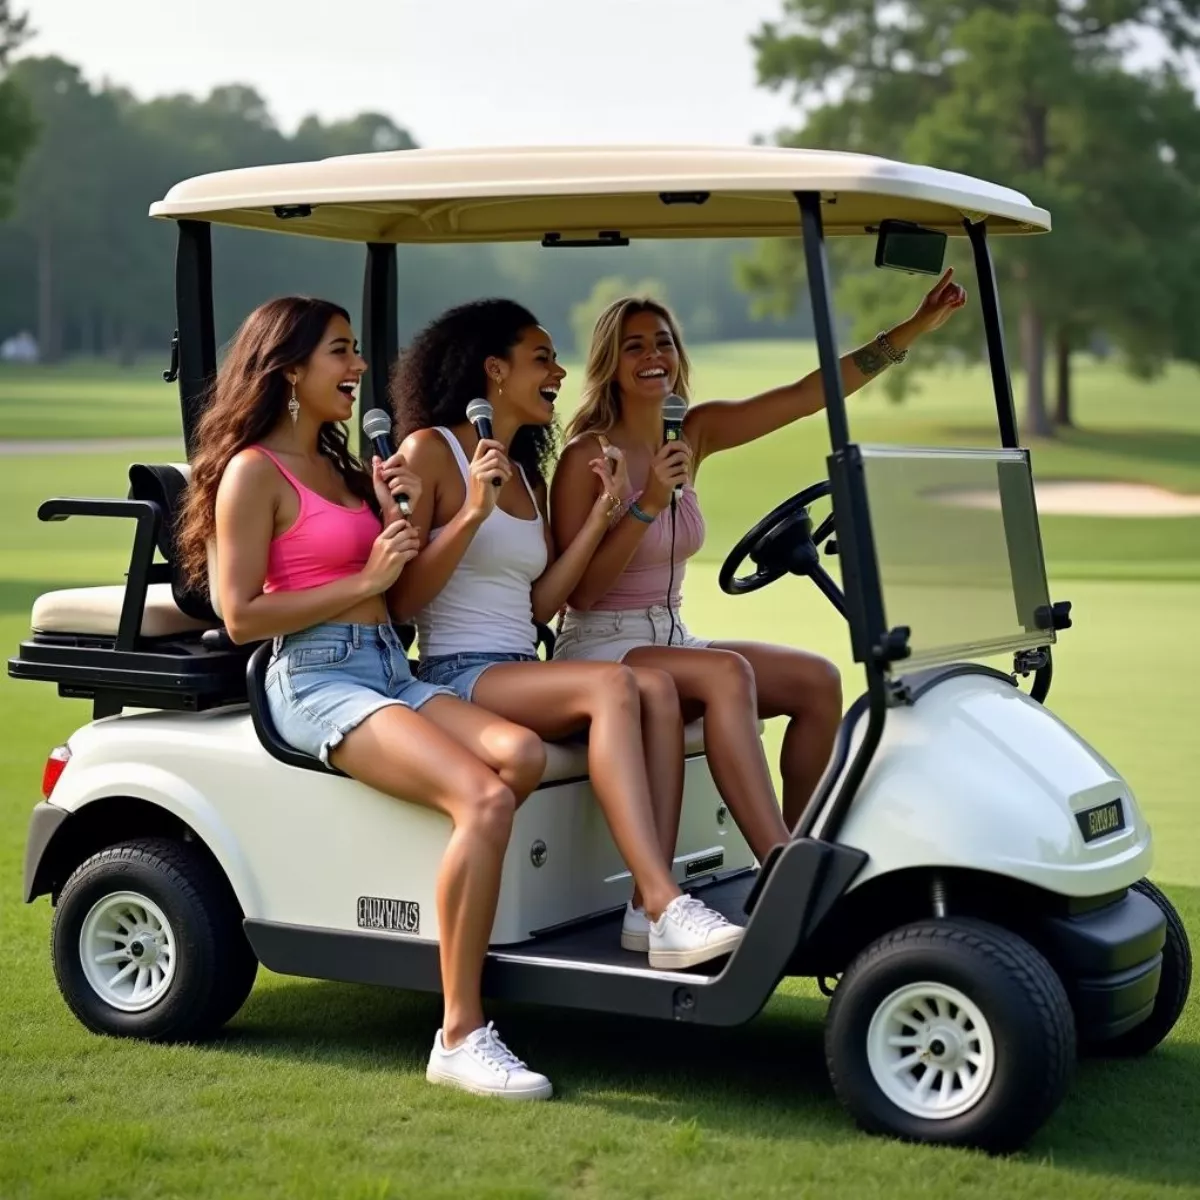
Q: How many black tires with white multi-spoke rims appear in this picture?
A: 2